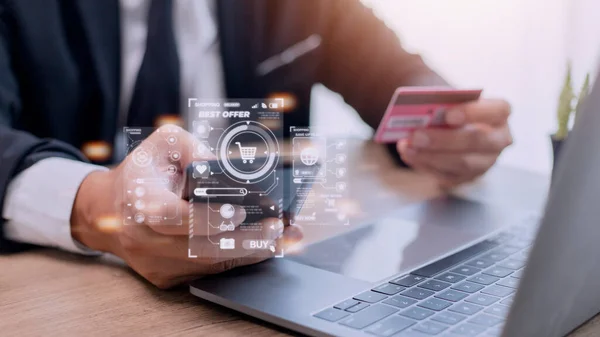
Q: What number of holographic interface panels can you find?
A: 3